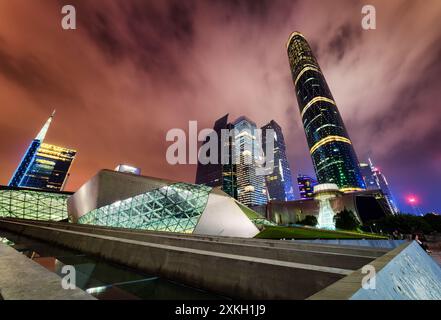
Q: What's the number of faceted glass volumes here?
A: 2